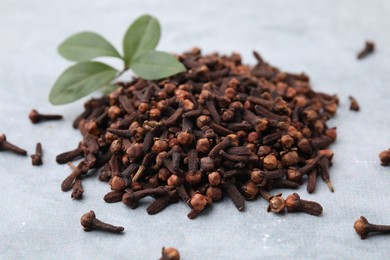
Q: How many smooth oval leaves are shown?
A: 4